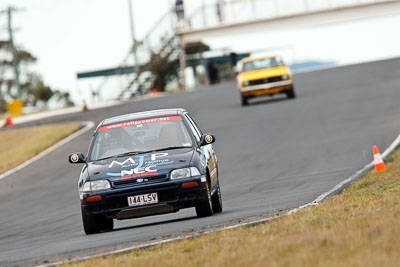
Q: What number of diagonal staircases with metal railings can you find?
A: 1